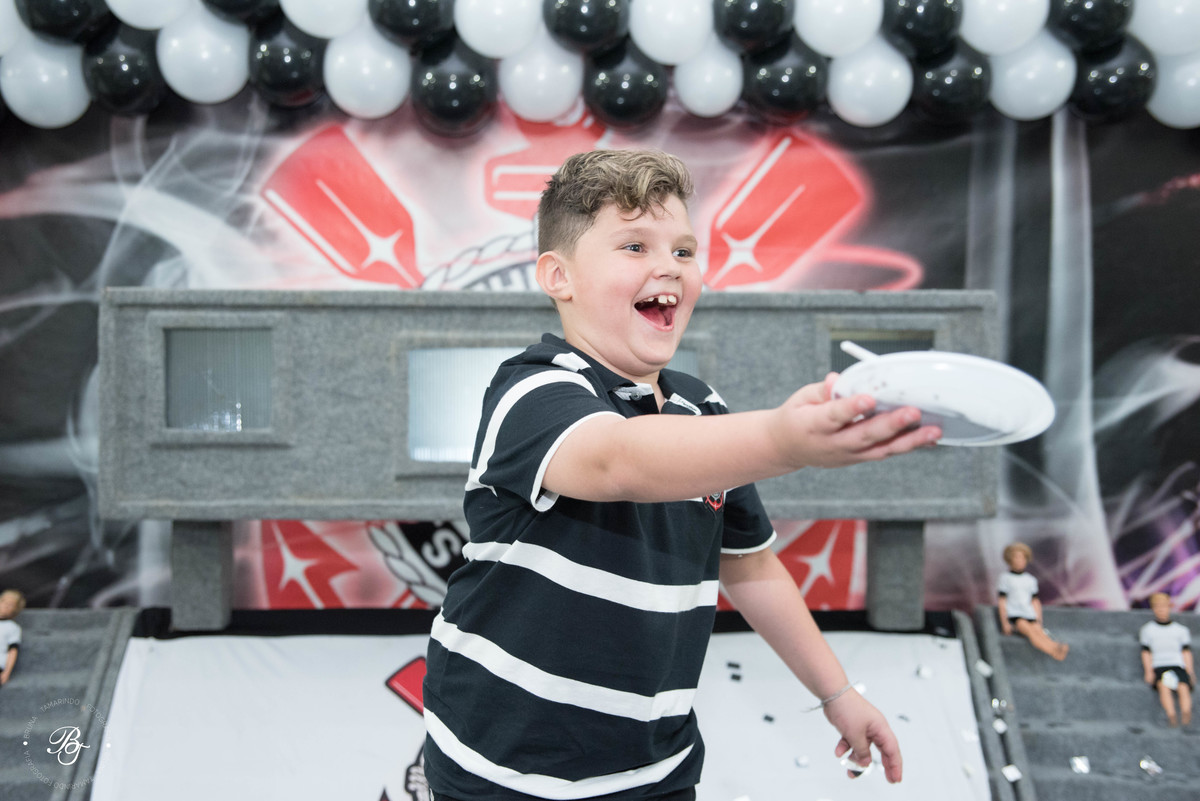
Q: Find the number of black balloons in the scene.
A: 14